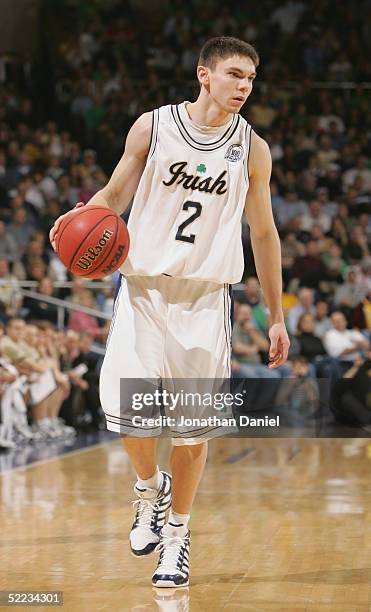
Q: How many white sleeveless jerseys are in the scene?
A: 1